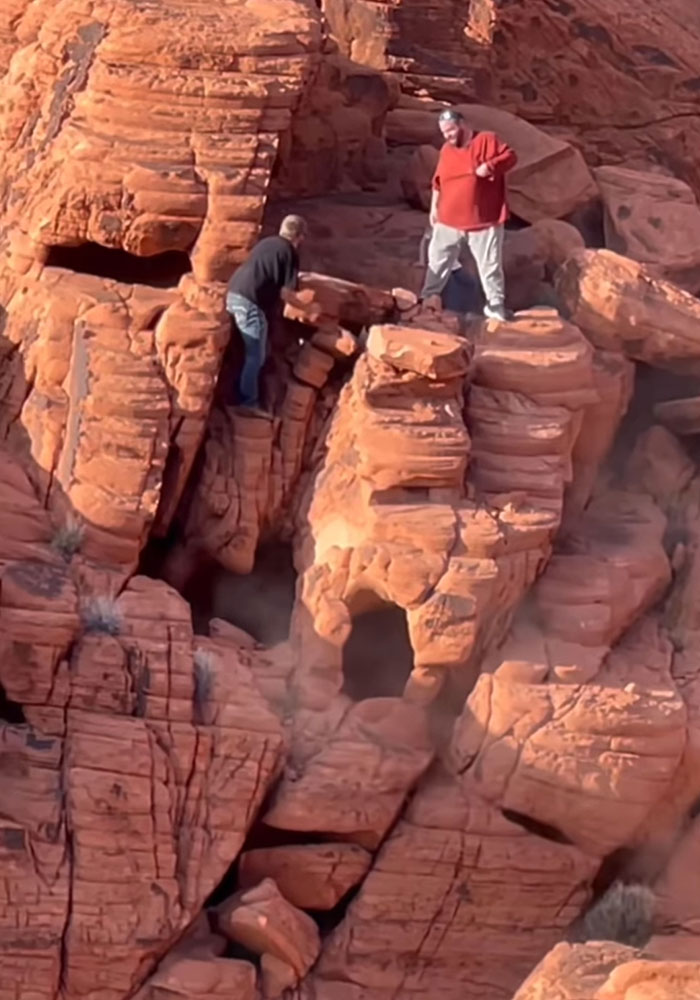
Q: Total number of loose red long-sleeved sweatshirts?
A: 1